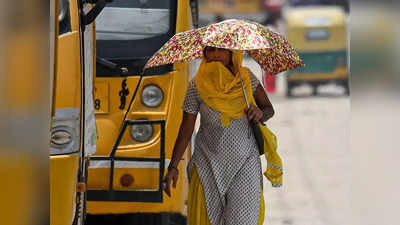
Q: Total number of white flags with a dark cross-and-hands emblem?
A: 0